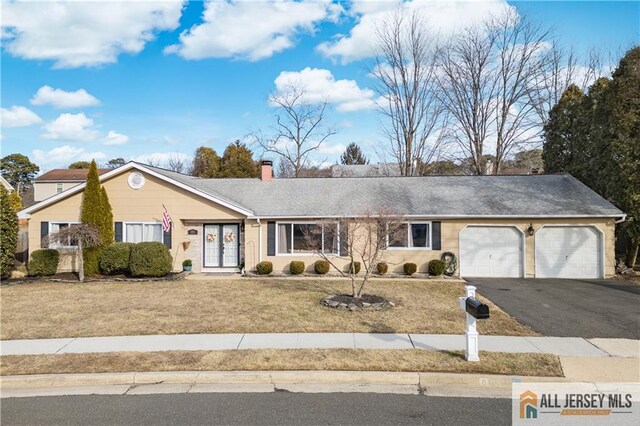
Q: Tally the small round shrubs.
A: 7